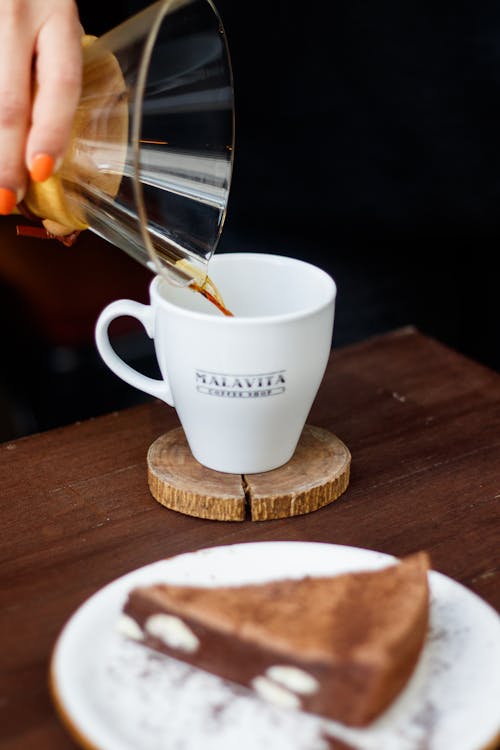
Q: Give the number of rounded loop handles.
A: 1